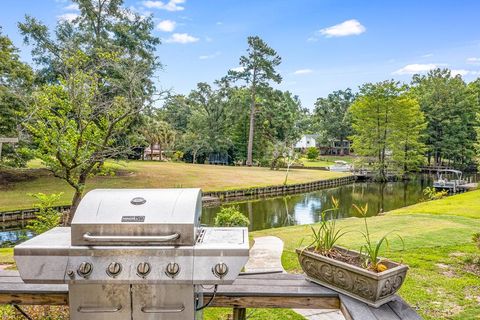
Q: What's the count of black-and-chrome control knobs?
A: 5